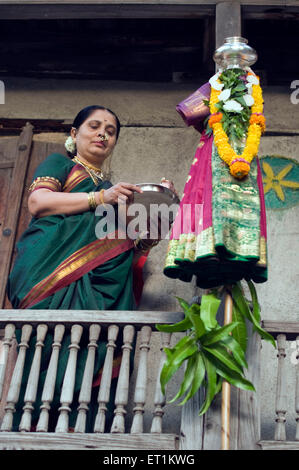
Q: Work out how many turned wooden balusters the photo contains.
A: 12